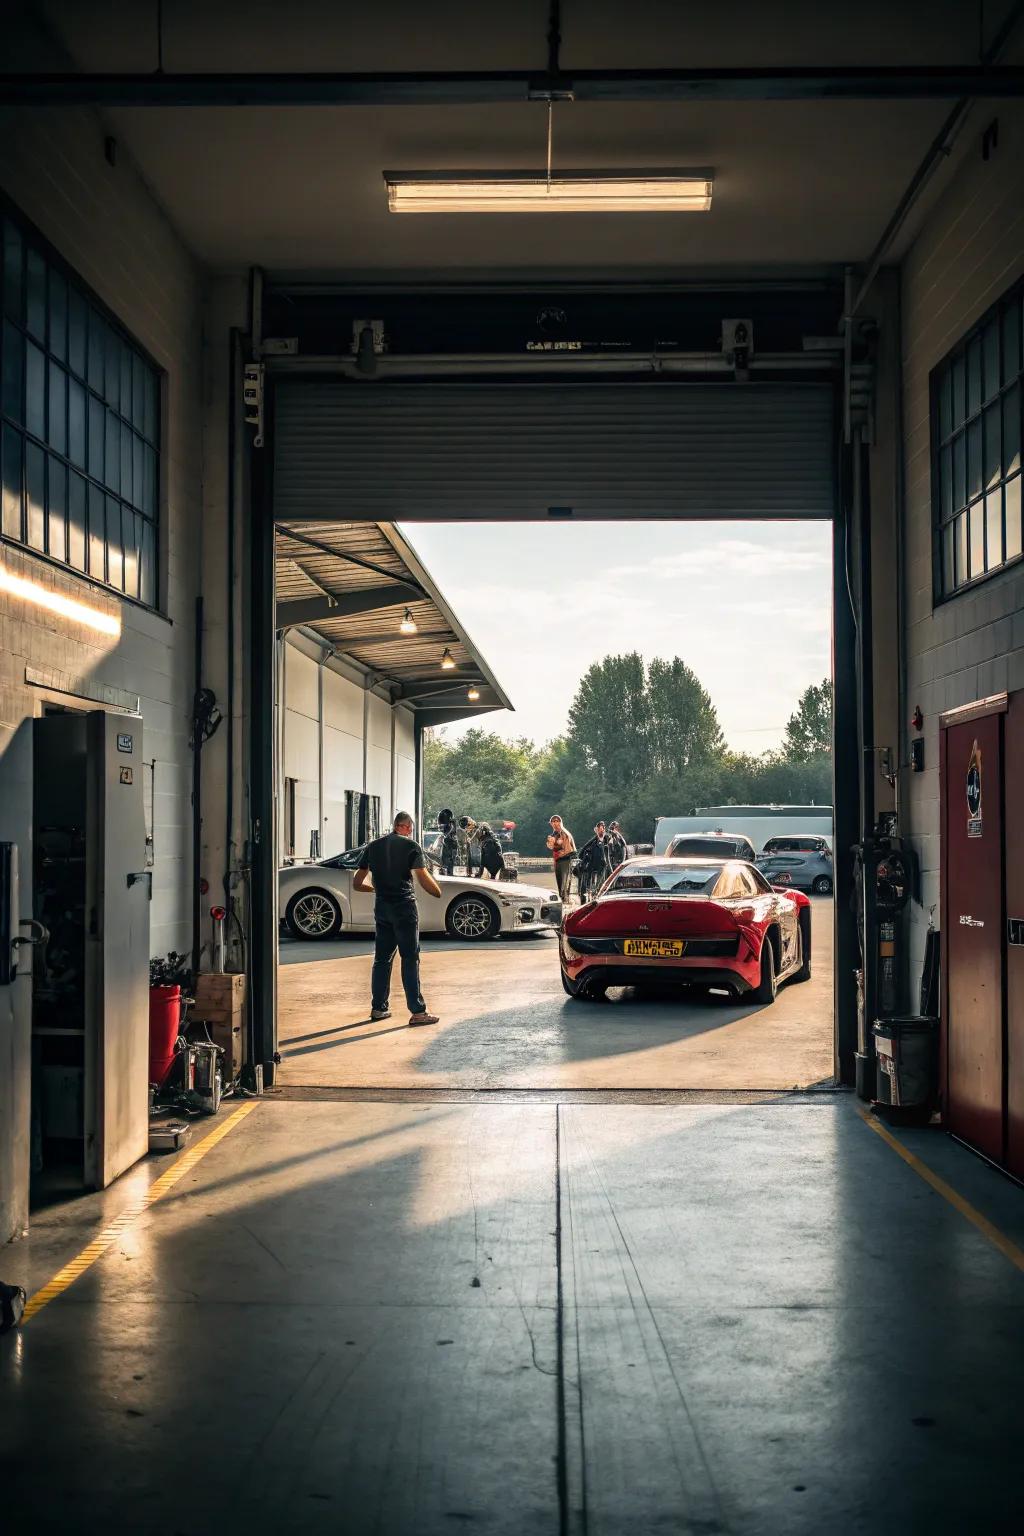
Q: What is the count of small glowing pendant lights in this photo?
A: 3